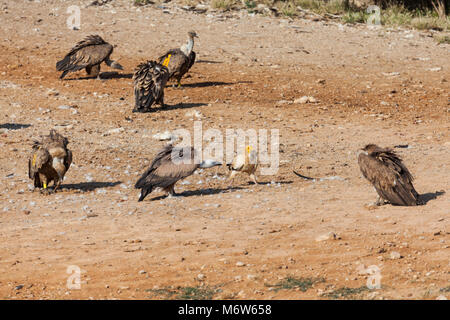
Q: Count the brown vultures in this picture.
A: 6